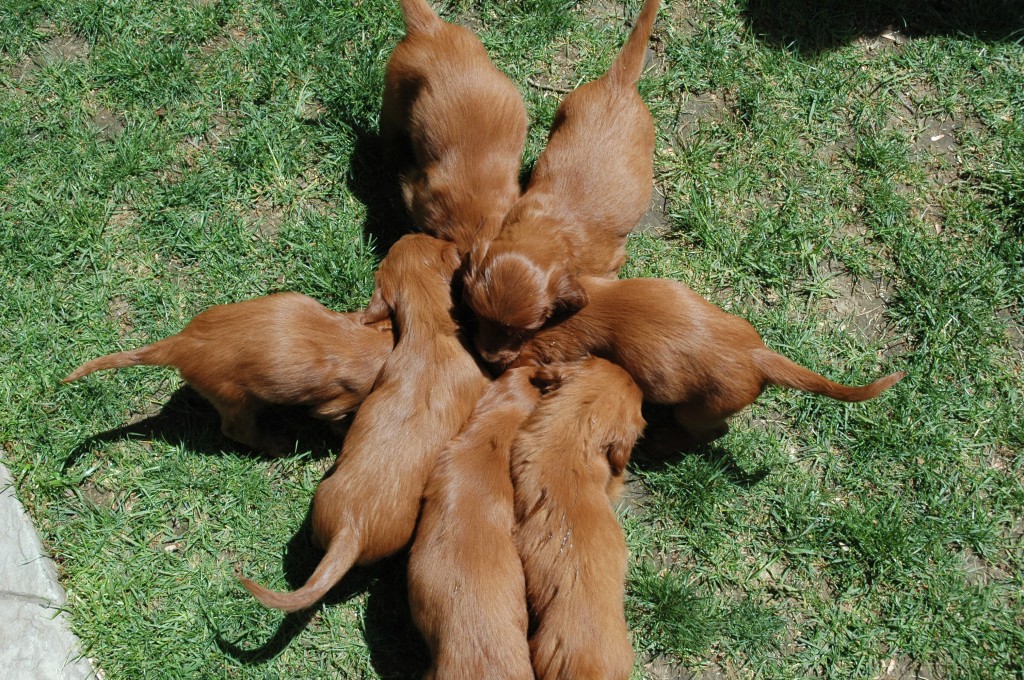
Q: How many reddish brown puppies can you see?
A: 7